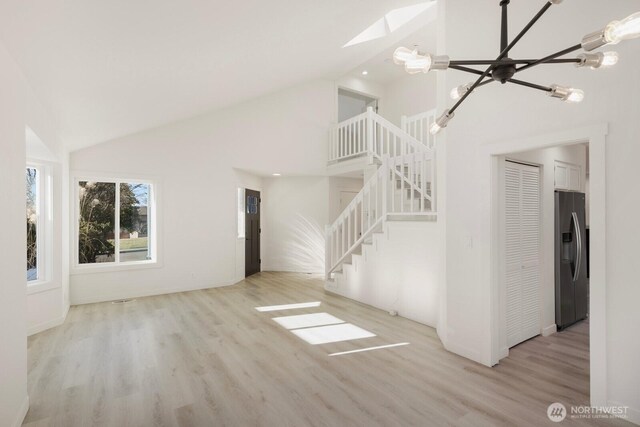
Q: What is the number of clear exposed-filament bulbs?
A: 7